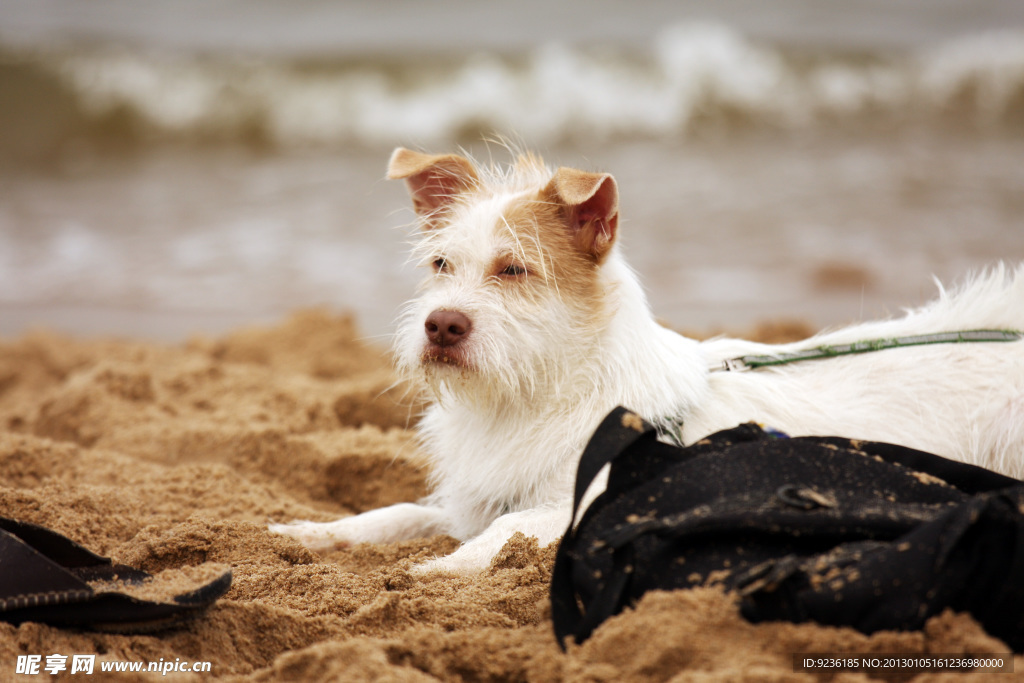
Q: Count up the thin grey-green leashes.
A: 1